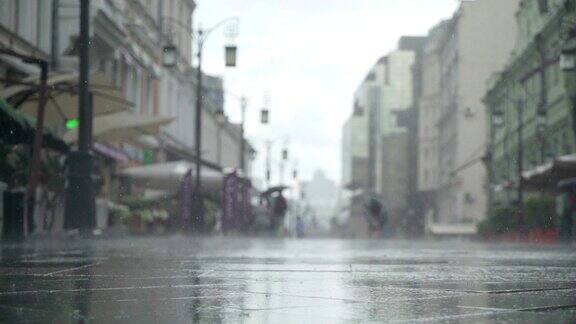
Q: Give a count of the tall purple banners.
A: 3